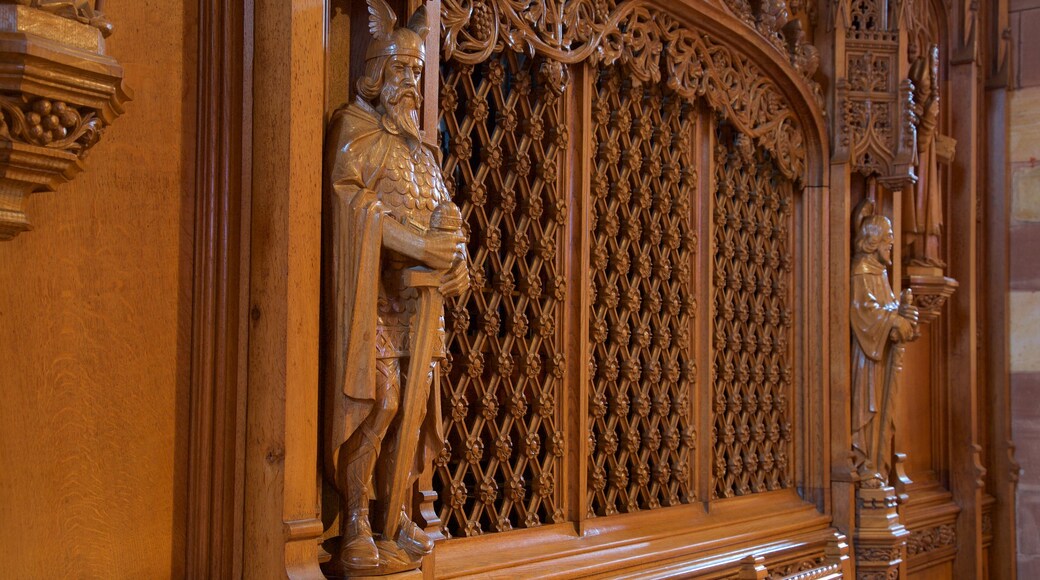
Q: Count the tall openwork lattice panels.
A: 3